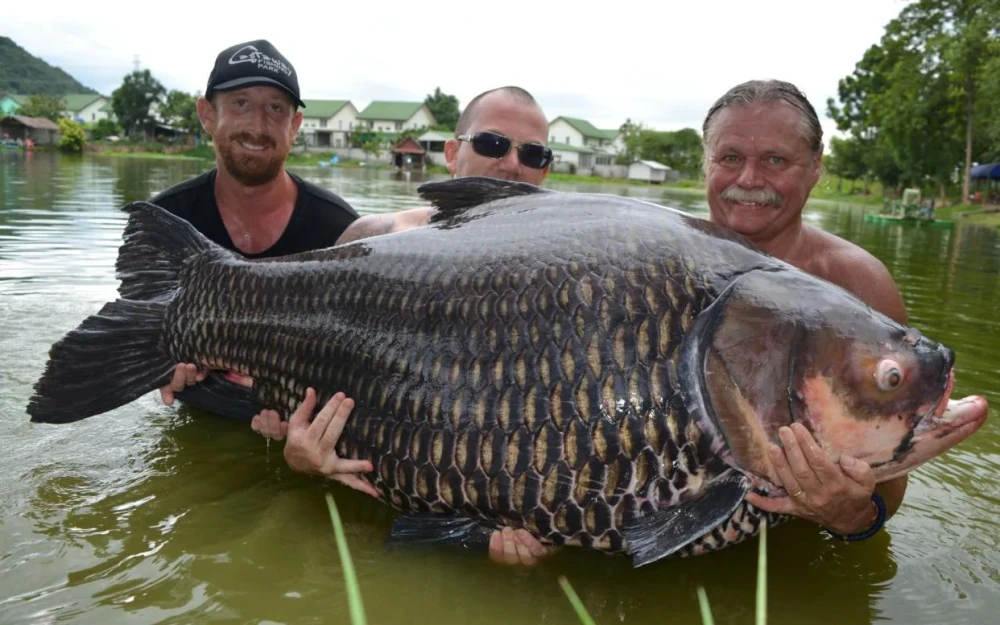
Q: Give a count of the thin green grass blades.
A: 4